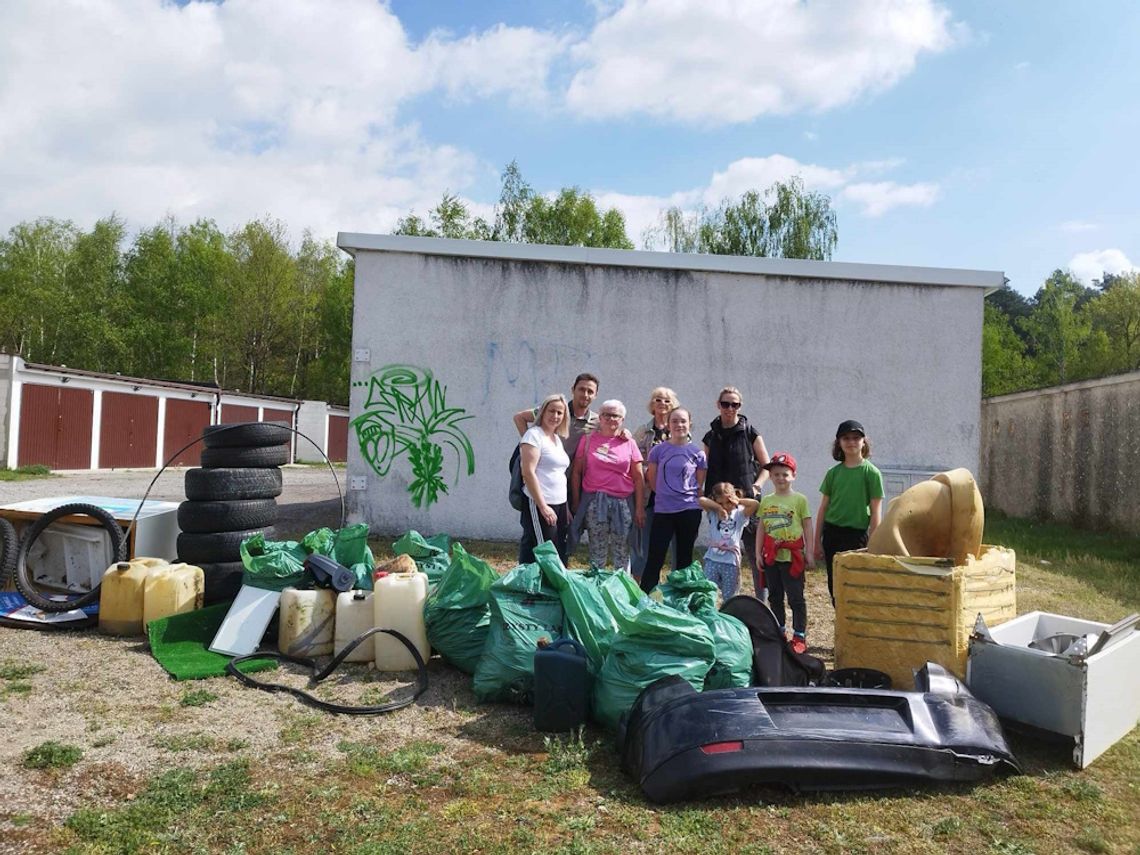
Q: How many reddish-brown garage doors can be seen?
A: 6